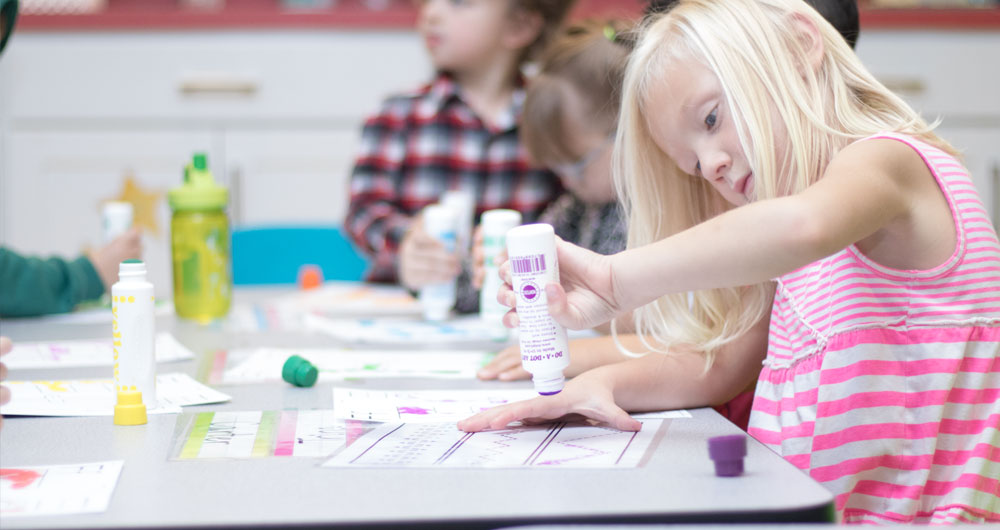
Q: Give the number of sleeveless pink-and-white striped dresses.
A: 1